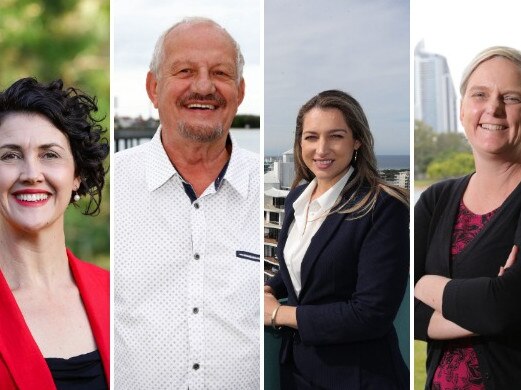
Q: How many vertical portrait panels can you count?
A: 4